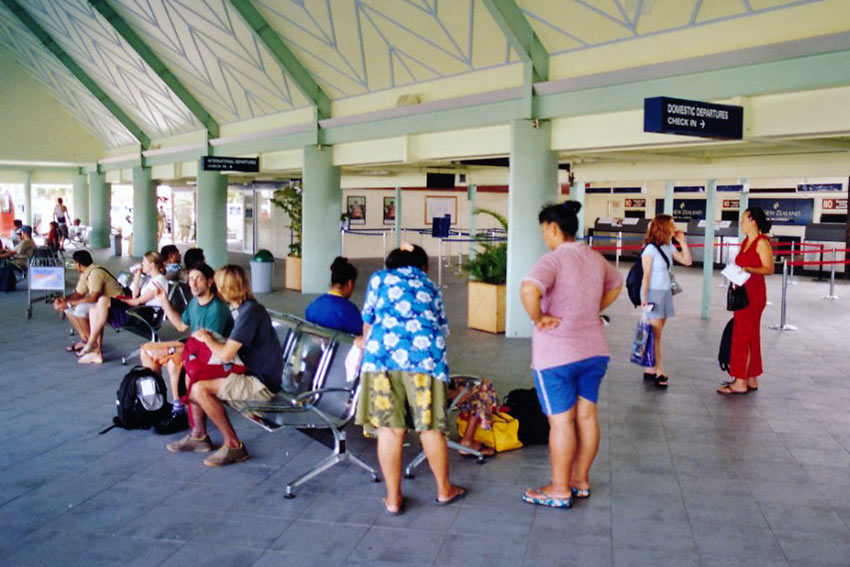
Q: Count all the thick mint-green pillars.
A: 6